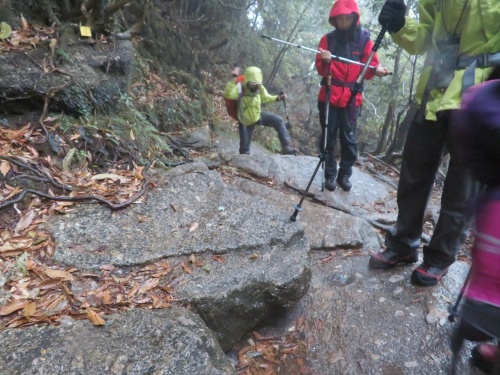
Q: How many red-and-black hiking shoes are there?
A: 2